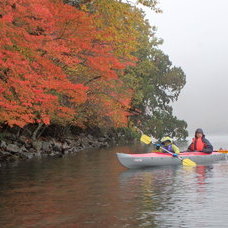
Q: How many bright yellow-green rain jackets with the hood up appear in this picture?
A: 1